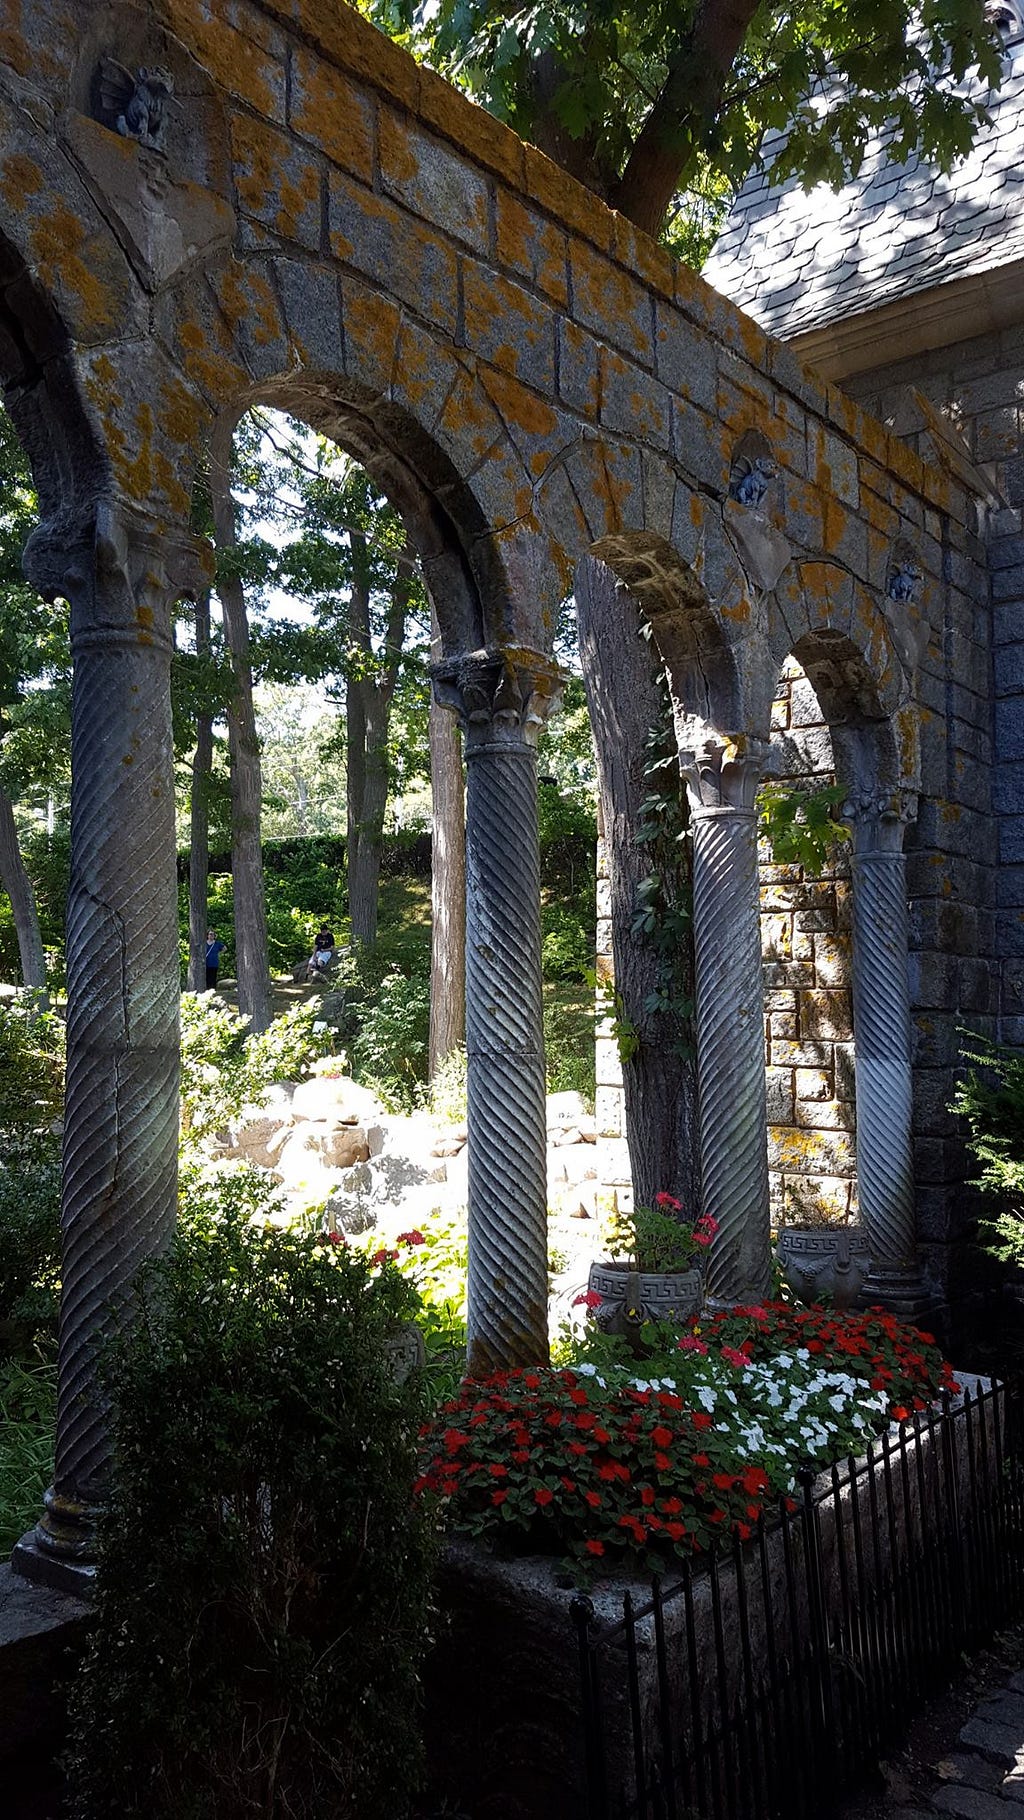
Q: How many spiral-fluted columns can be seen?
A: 4